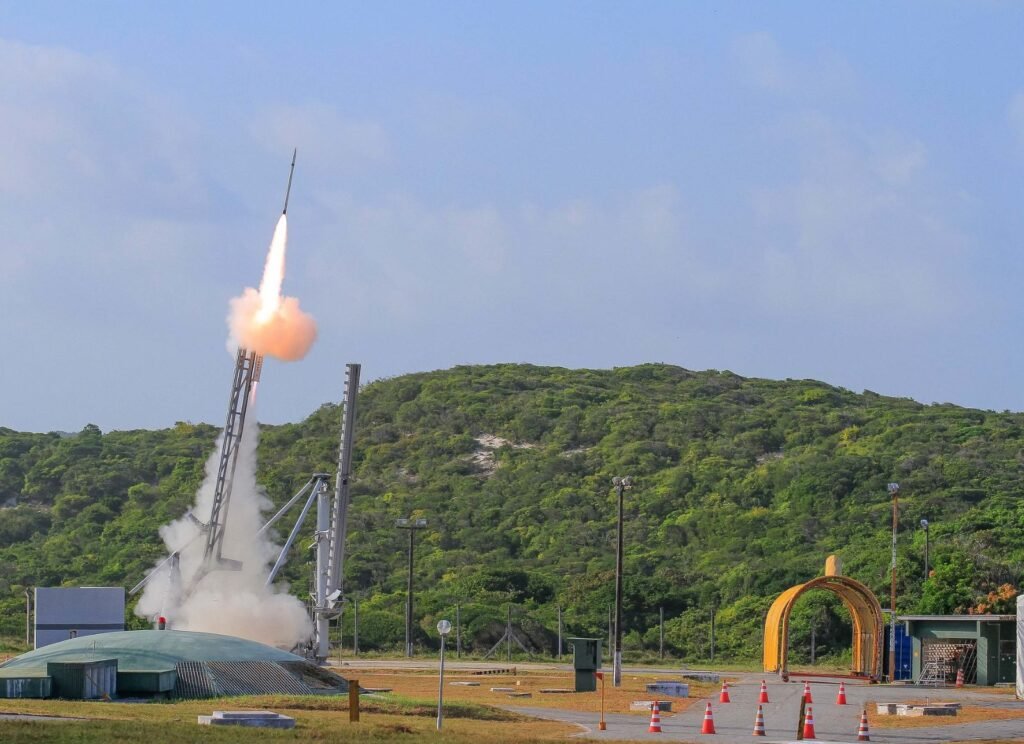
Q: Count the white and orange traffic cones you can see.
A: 10